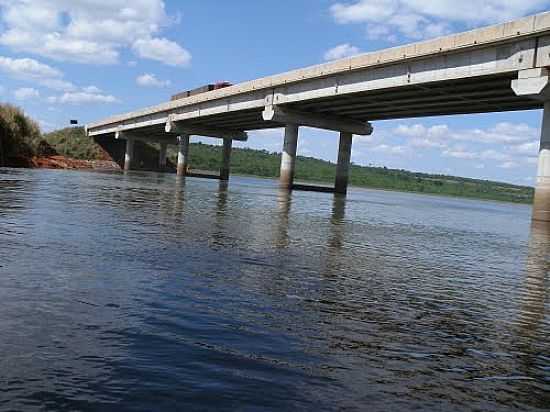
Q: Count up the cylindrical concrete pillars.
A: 7